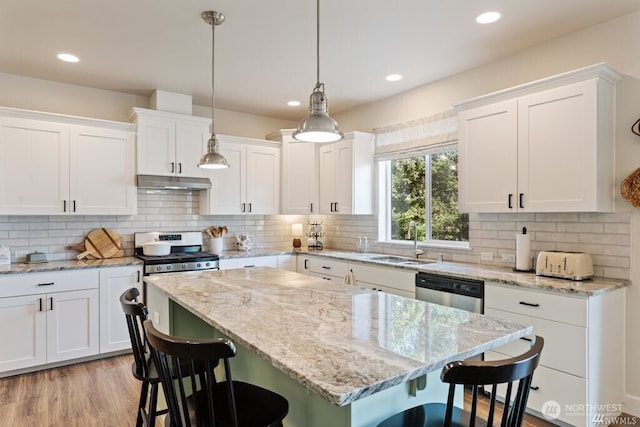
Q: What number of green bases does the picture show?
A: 1